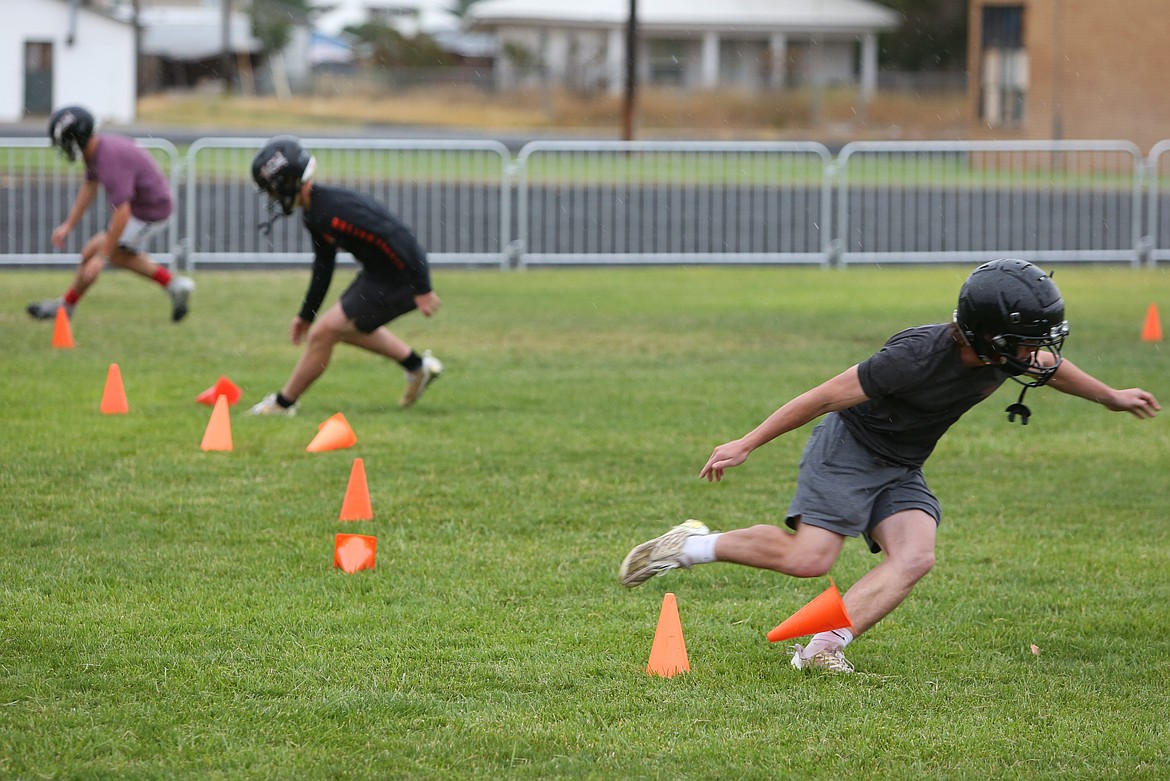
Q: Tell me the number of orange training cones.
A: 10